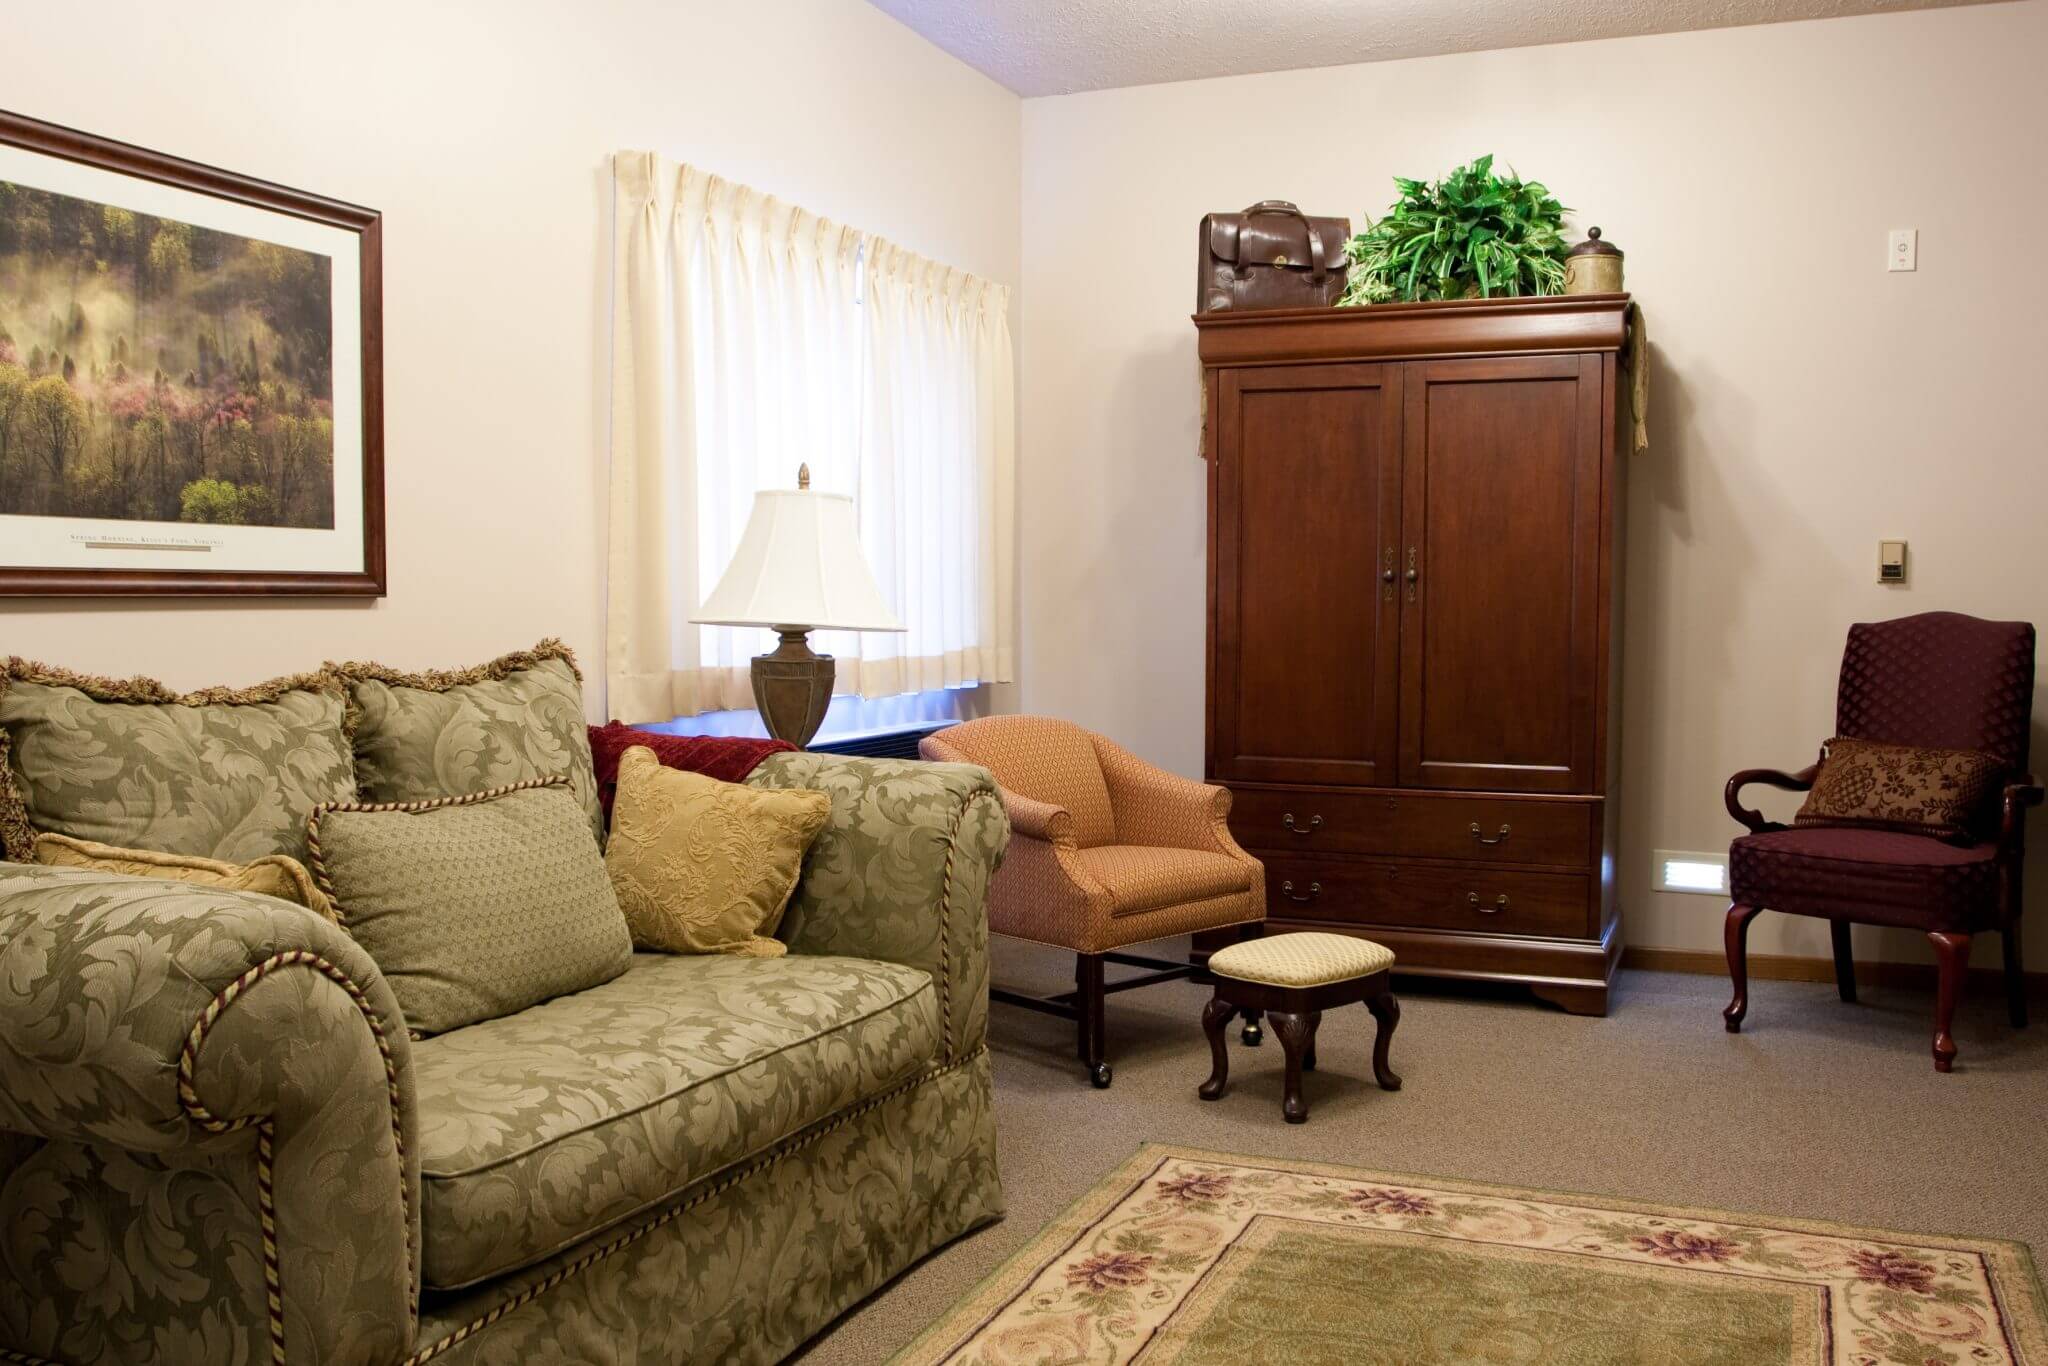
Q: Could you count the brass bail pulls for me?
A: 4